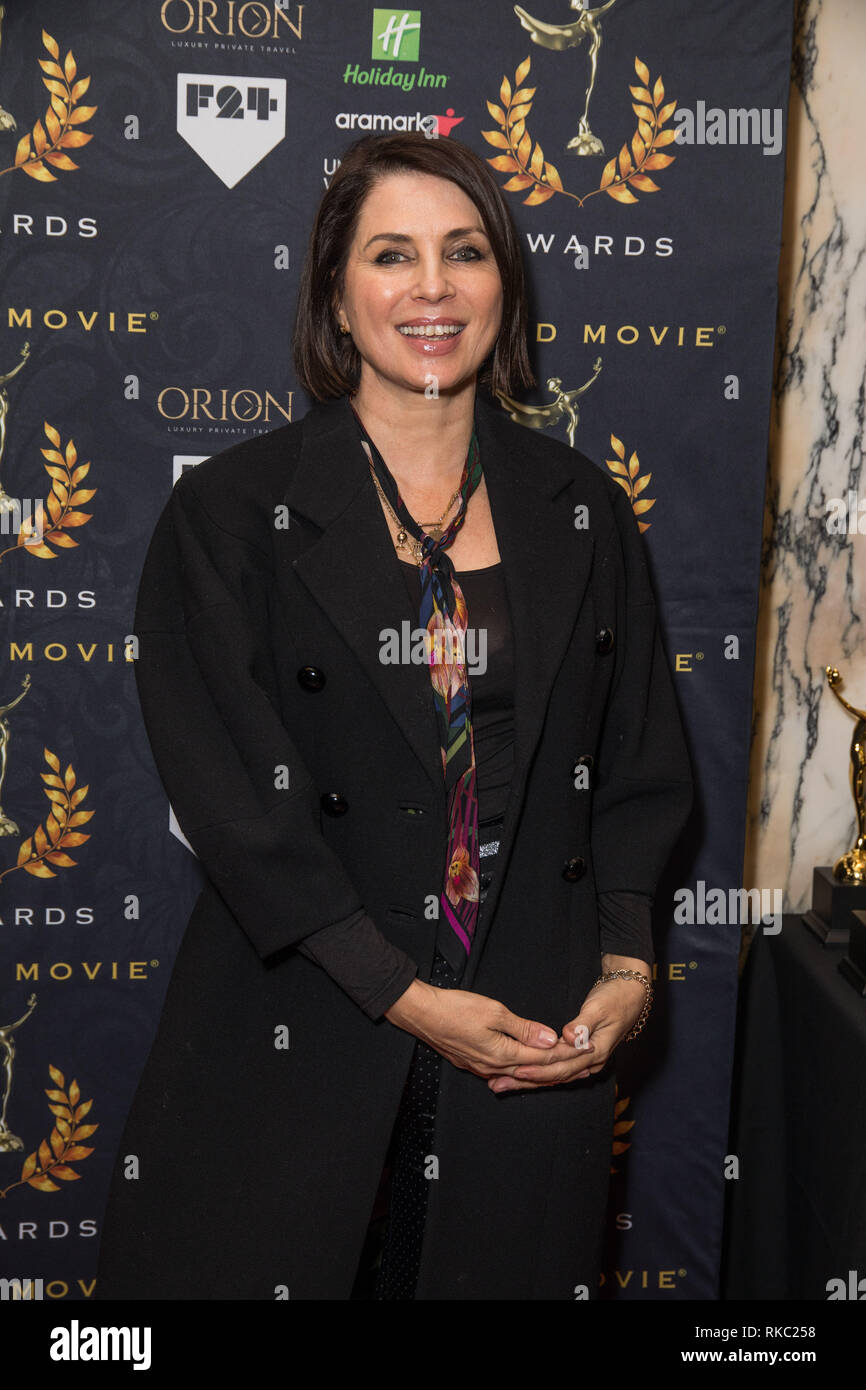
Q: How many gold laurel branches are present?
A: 8